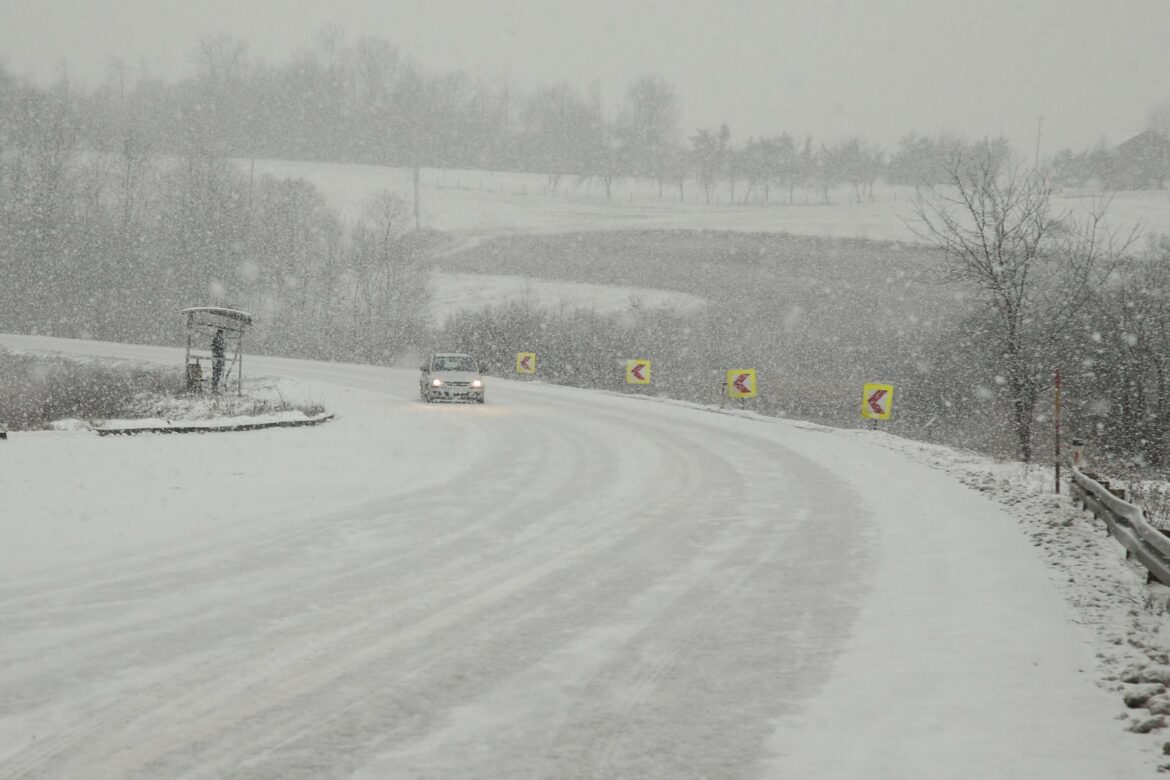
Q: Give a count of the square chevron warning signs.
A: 4